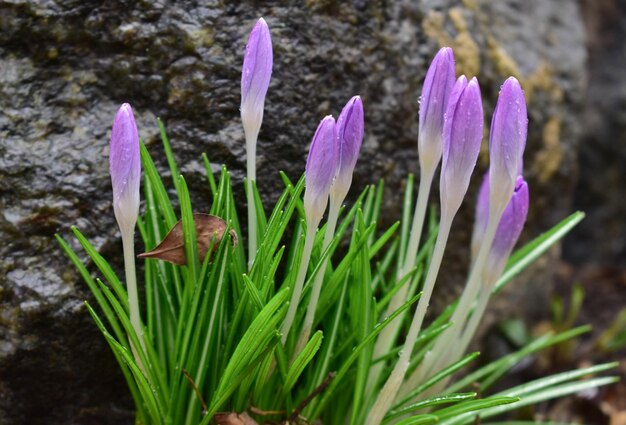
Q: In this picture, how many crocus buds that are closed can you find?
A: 9